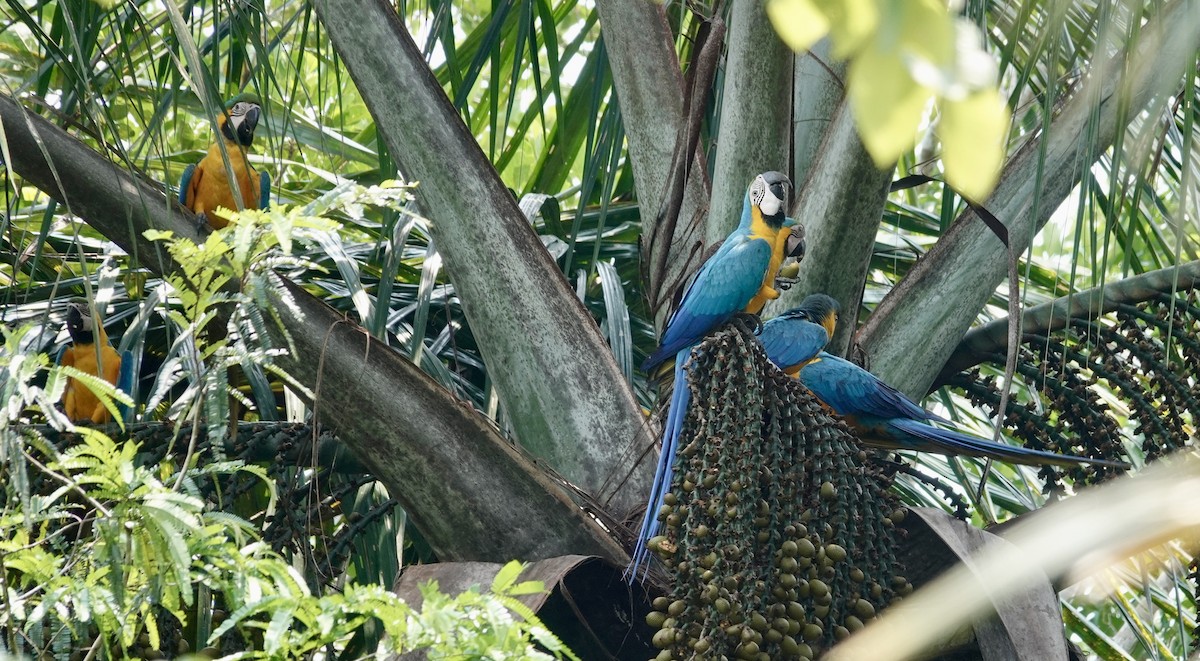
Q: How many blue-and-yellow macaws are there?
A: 6